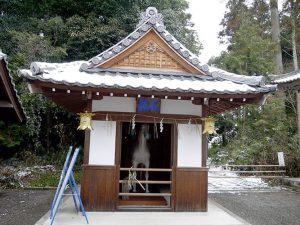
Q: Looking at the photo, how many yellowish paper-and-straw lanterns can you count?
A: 2